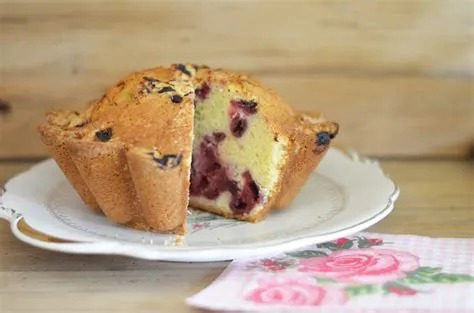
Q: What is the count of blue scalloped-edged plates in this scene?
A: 0